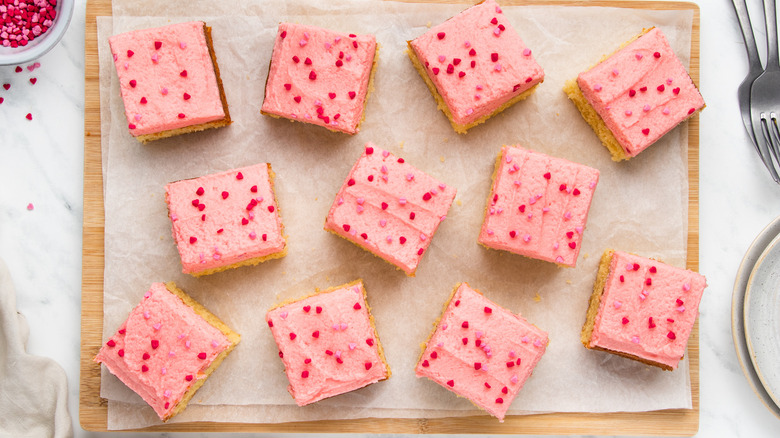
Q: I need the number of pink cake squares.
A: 11